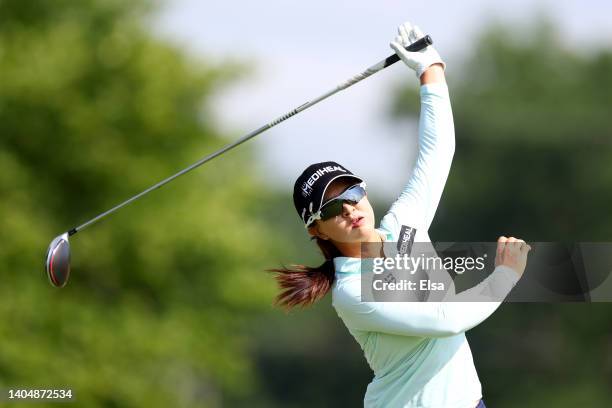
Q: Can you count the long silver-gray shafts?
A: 1